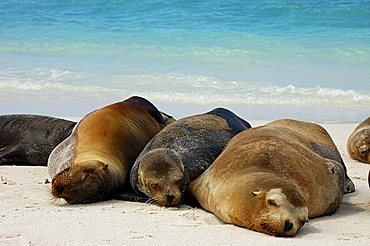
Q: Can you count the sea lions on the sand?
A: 5